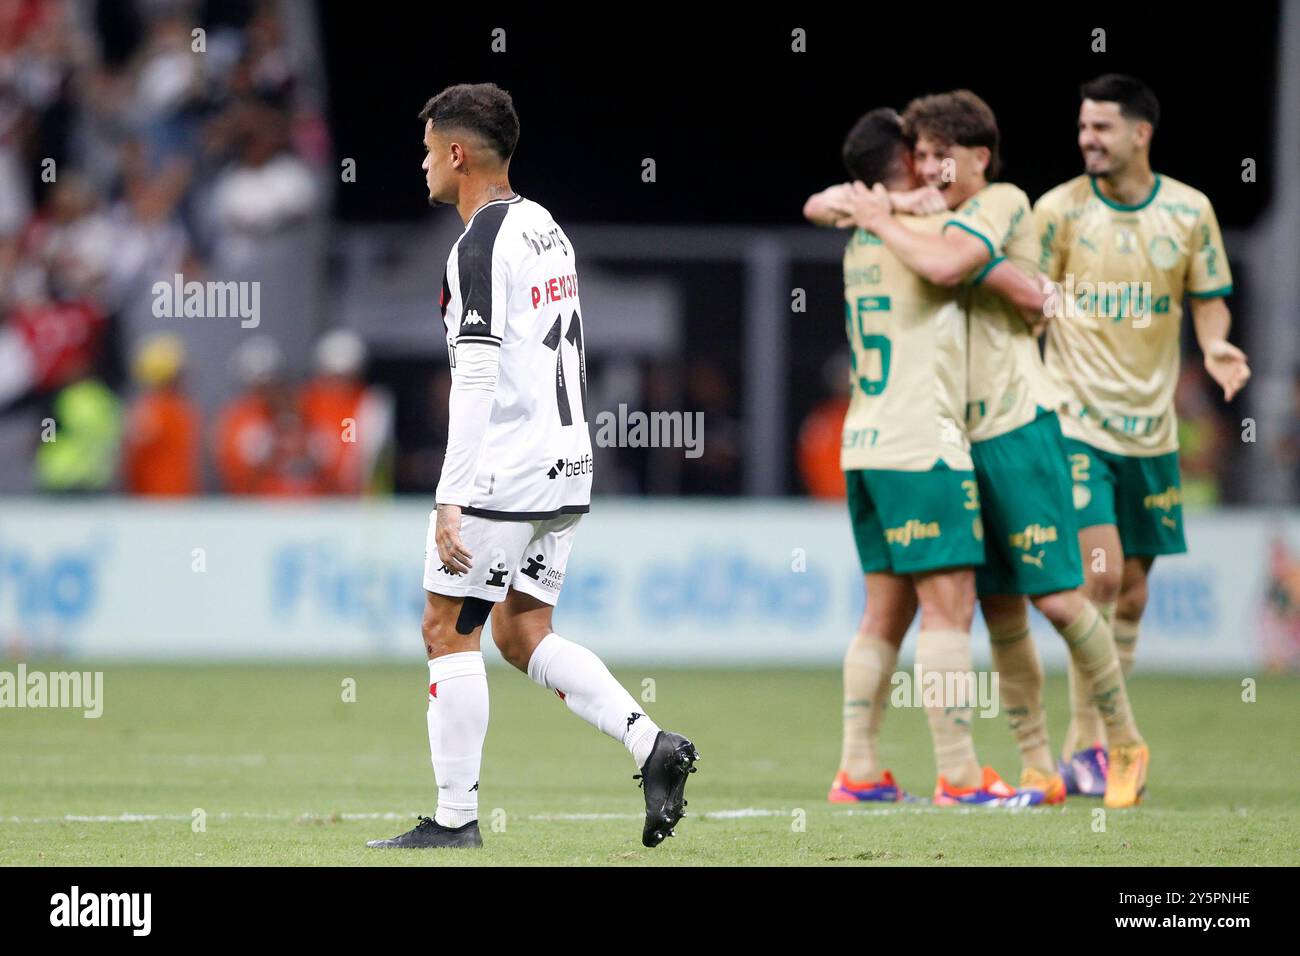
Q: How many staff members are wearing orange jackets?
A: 4